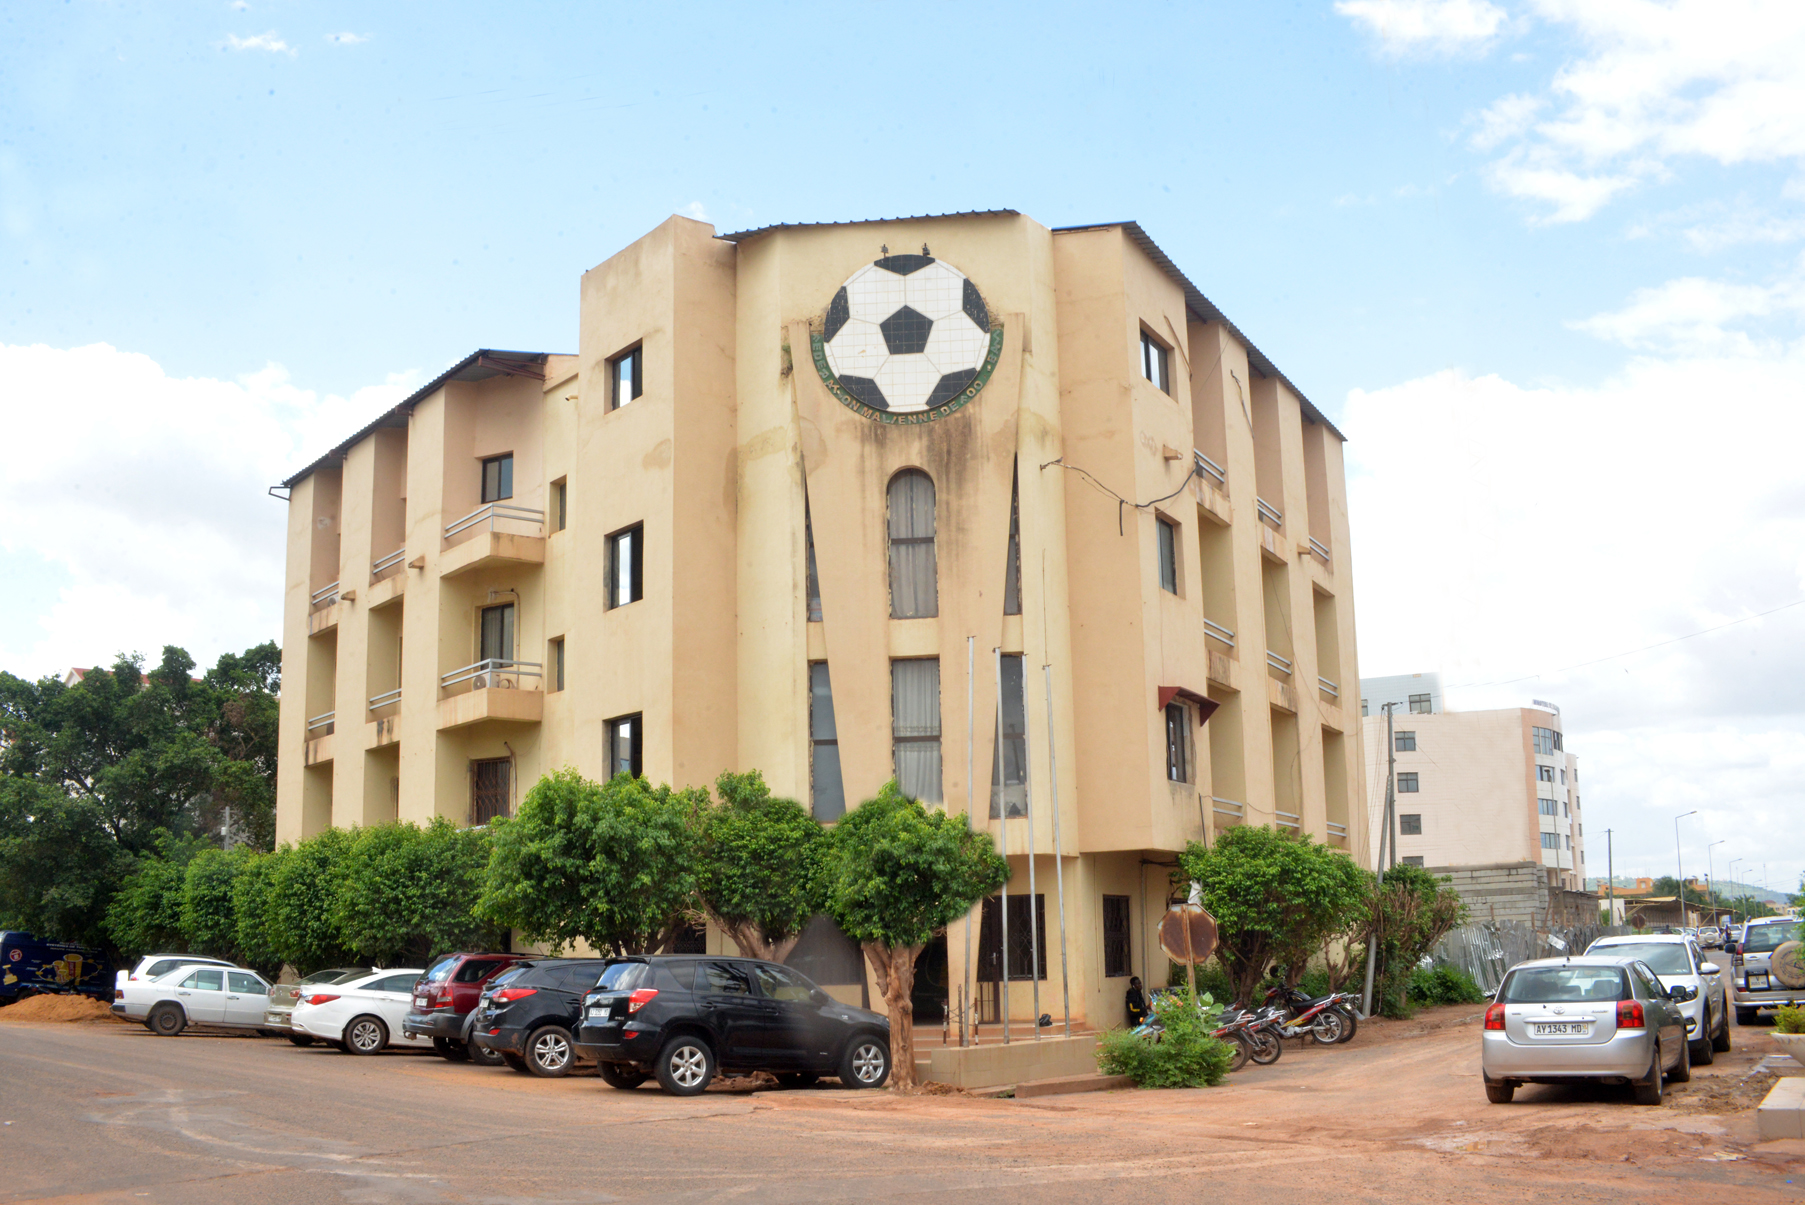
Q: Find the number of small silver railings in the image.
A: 15